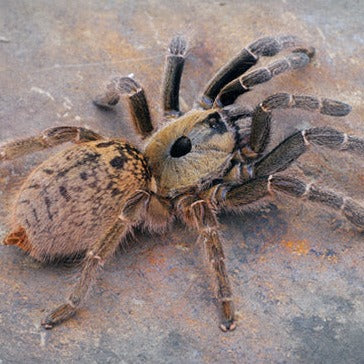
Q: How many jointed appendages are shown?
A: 10